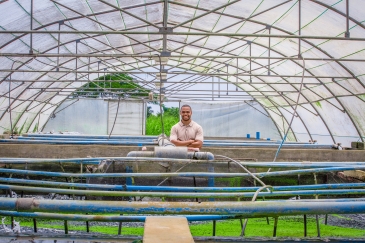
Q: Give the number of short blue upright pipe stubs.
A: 3